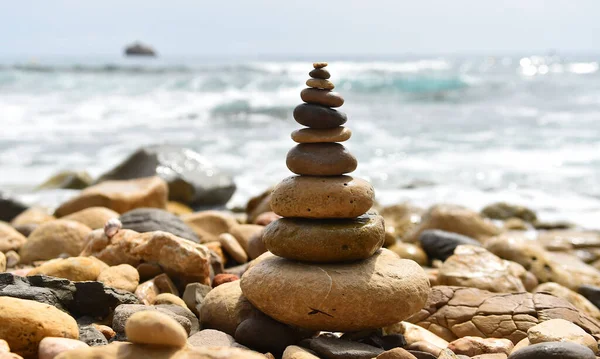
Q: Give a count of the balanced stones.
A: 10